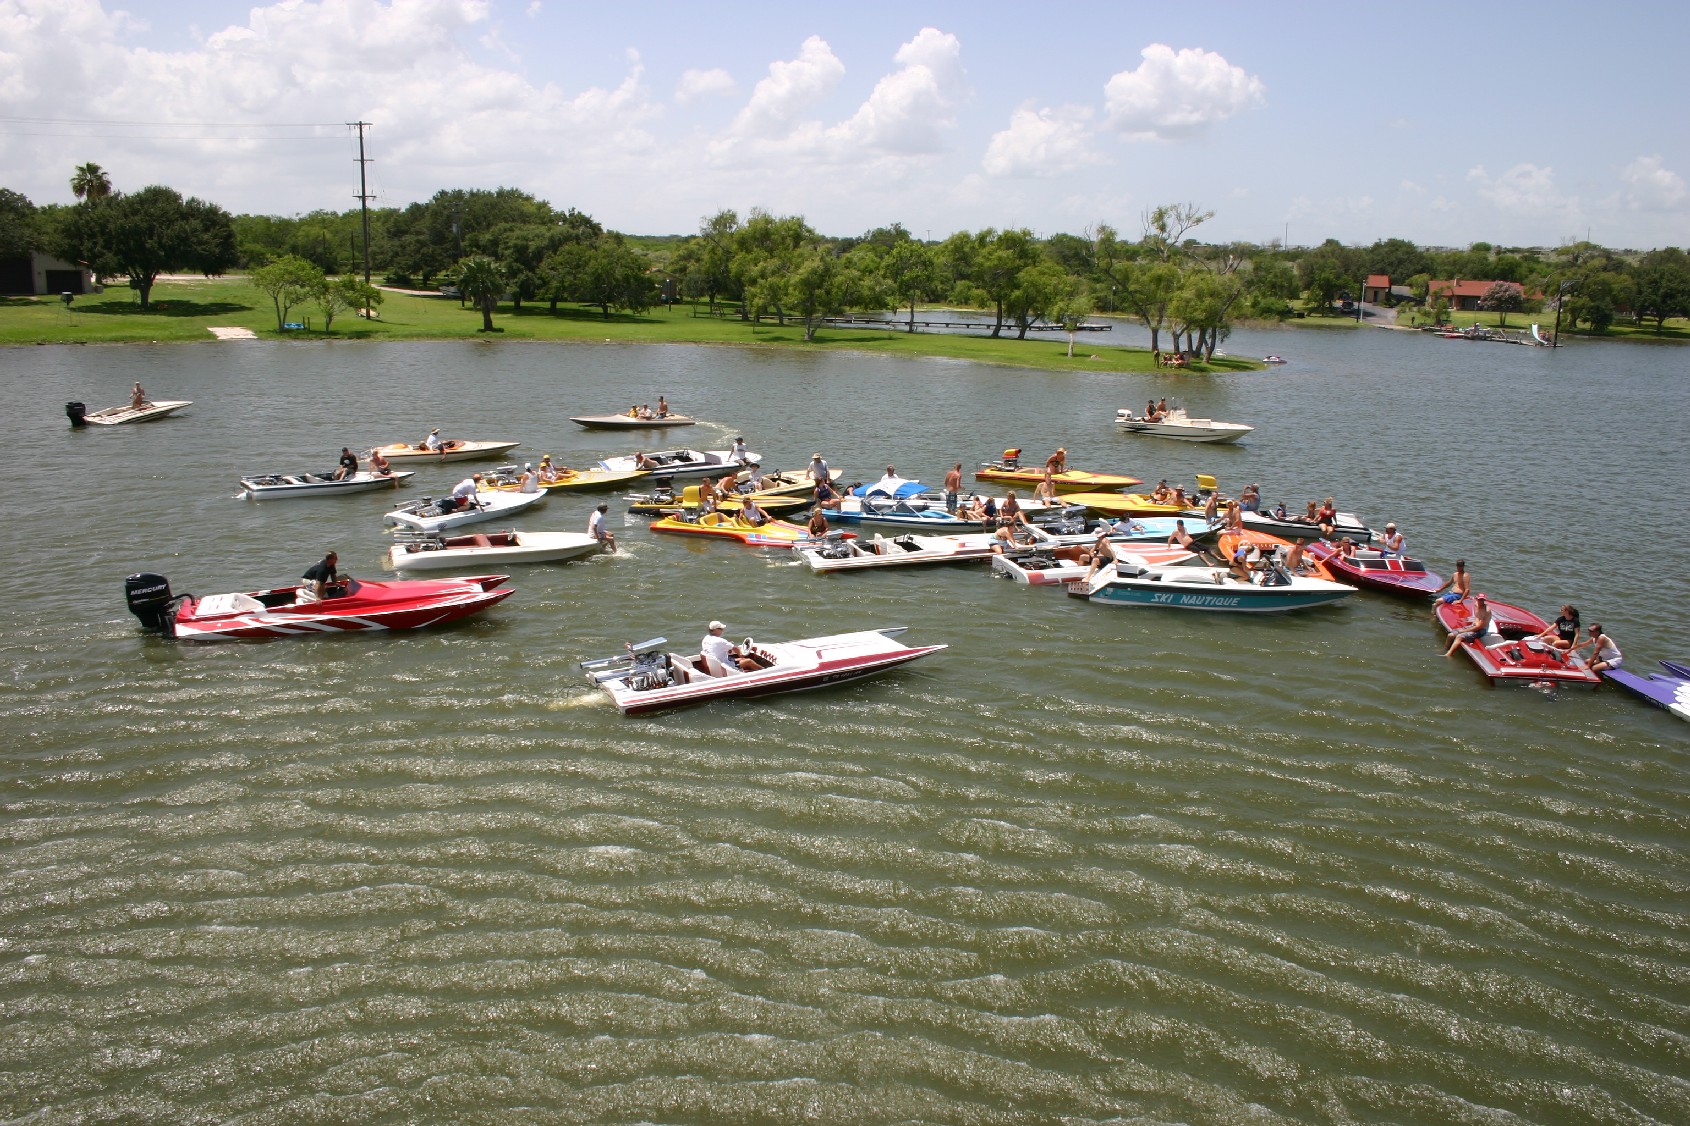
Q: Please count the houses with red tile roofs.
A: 2